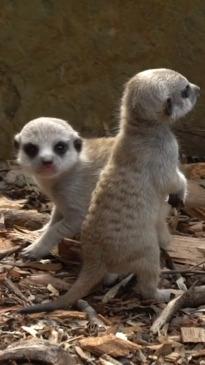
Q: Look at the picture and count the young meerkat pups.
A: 2